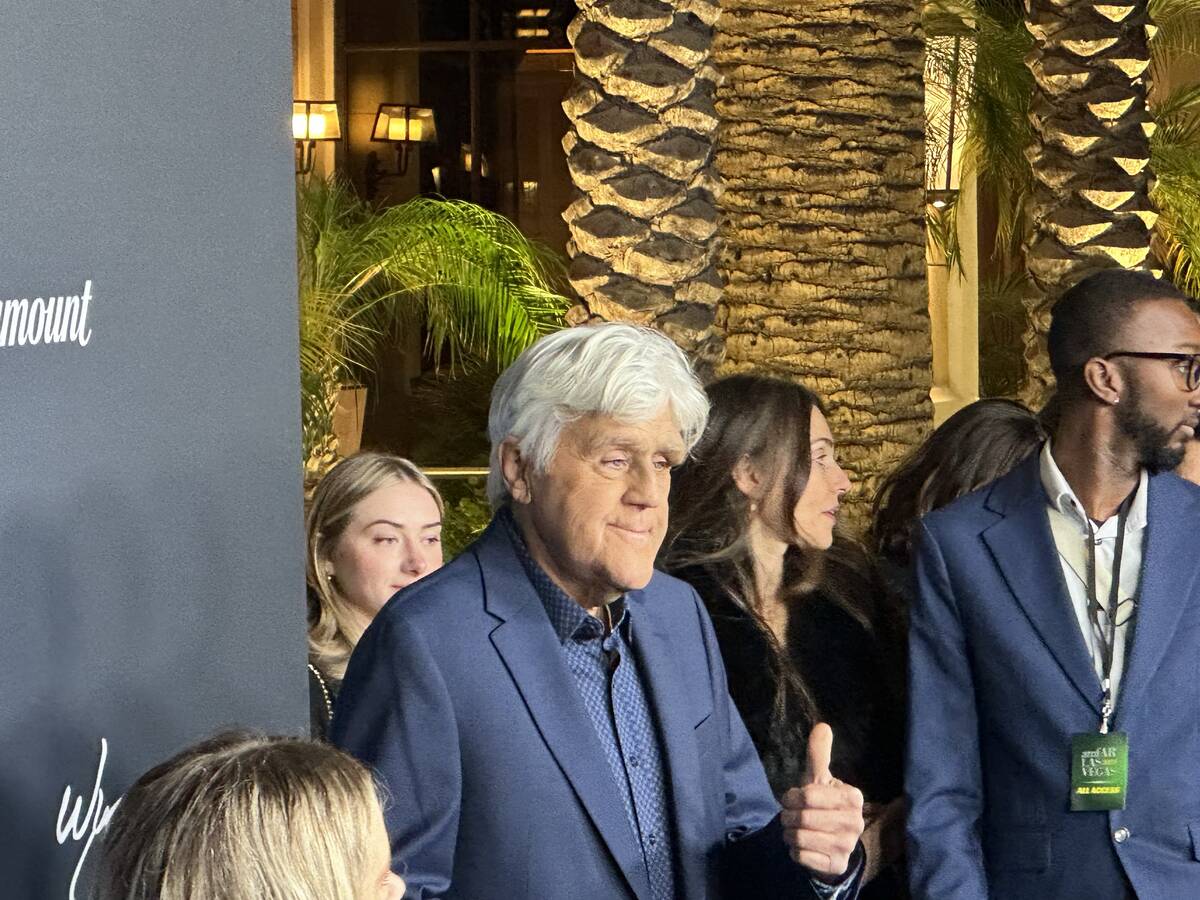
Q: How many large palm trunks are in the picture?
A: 3